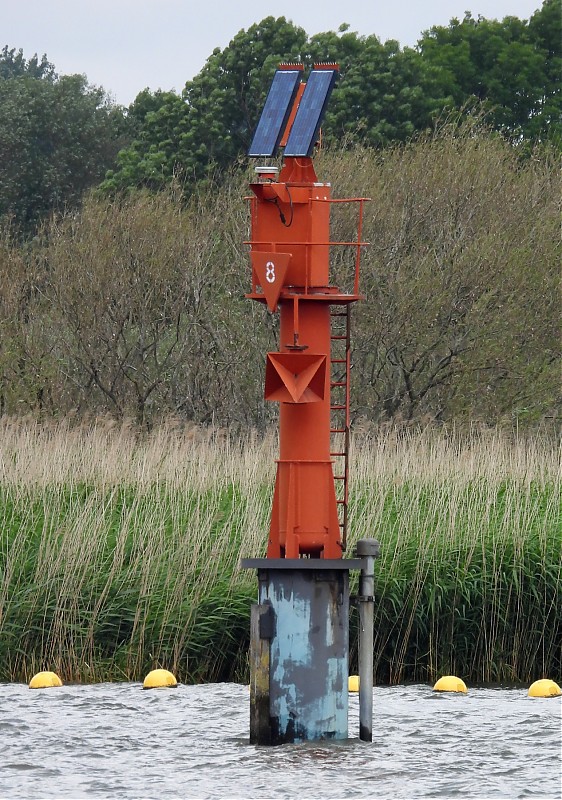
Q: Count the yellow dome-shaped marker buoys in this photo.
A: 5